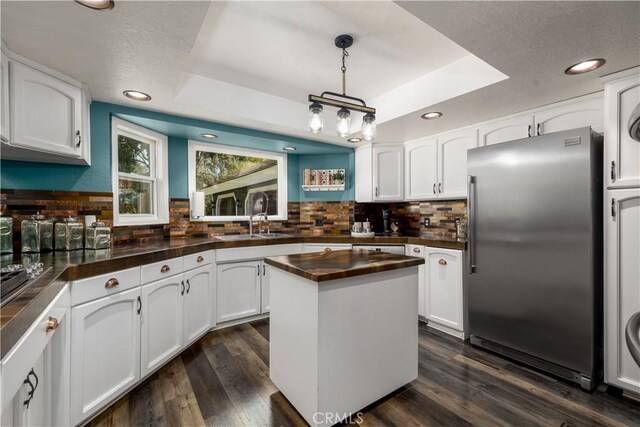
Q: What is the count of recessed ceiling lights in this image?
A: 7